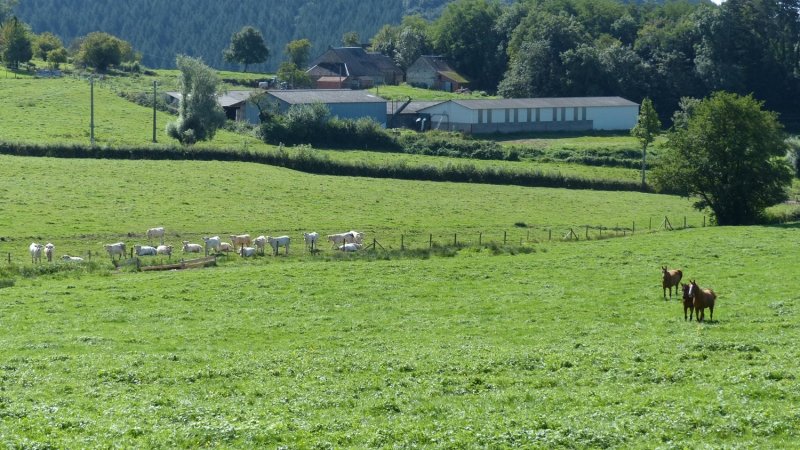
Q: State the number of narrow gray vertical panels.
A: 10